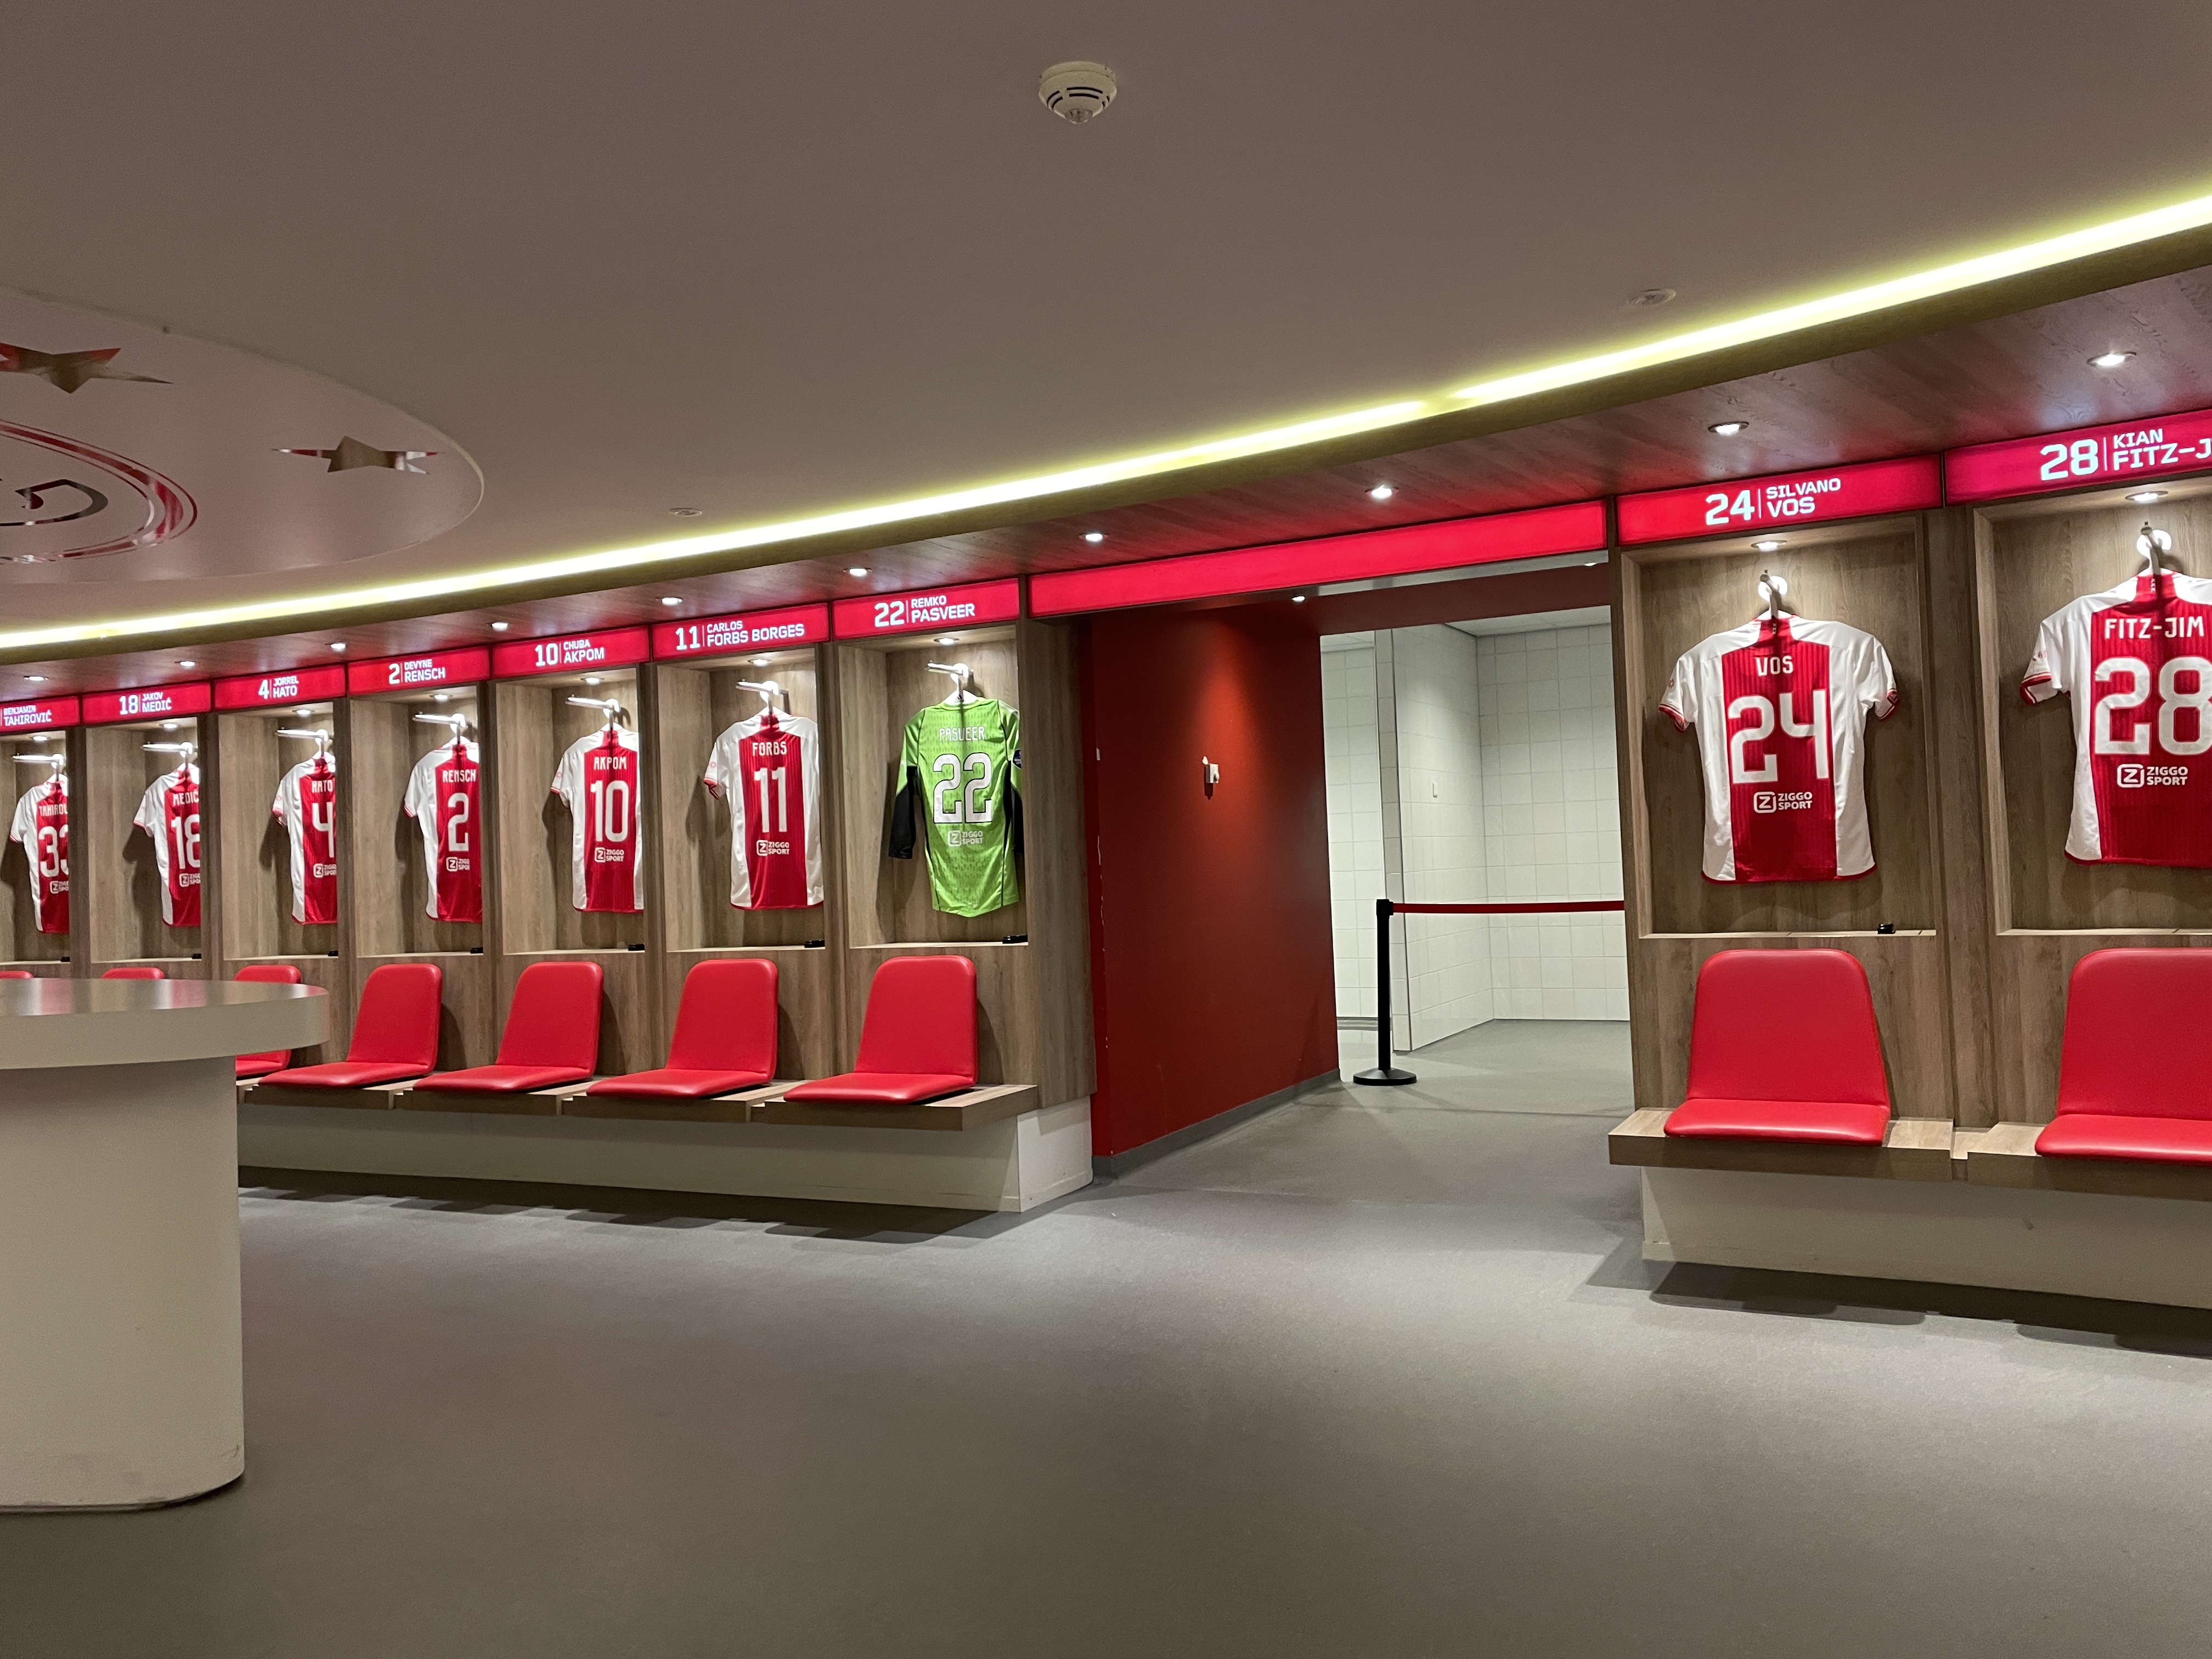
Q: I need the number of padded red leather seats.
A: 9